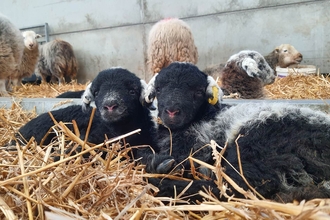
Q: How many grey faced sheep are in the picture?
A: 1